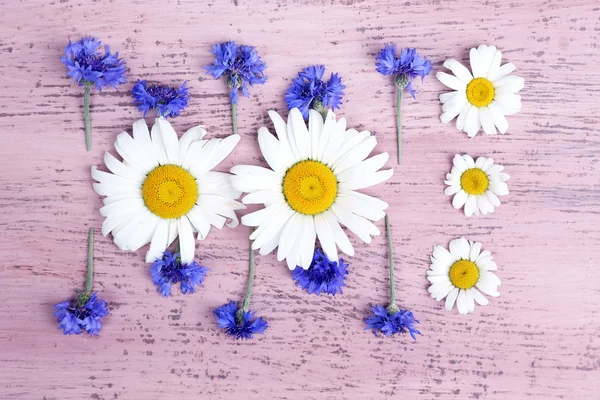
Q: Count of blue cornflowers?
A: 10